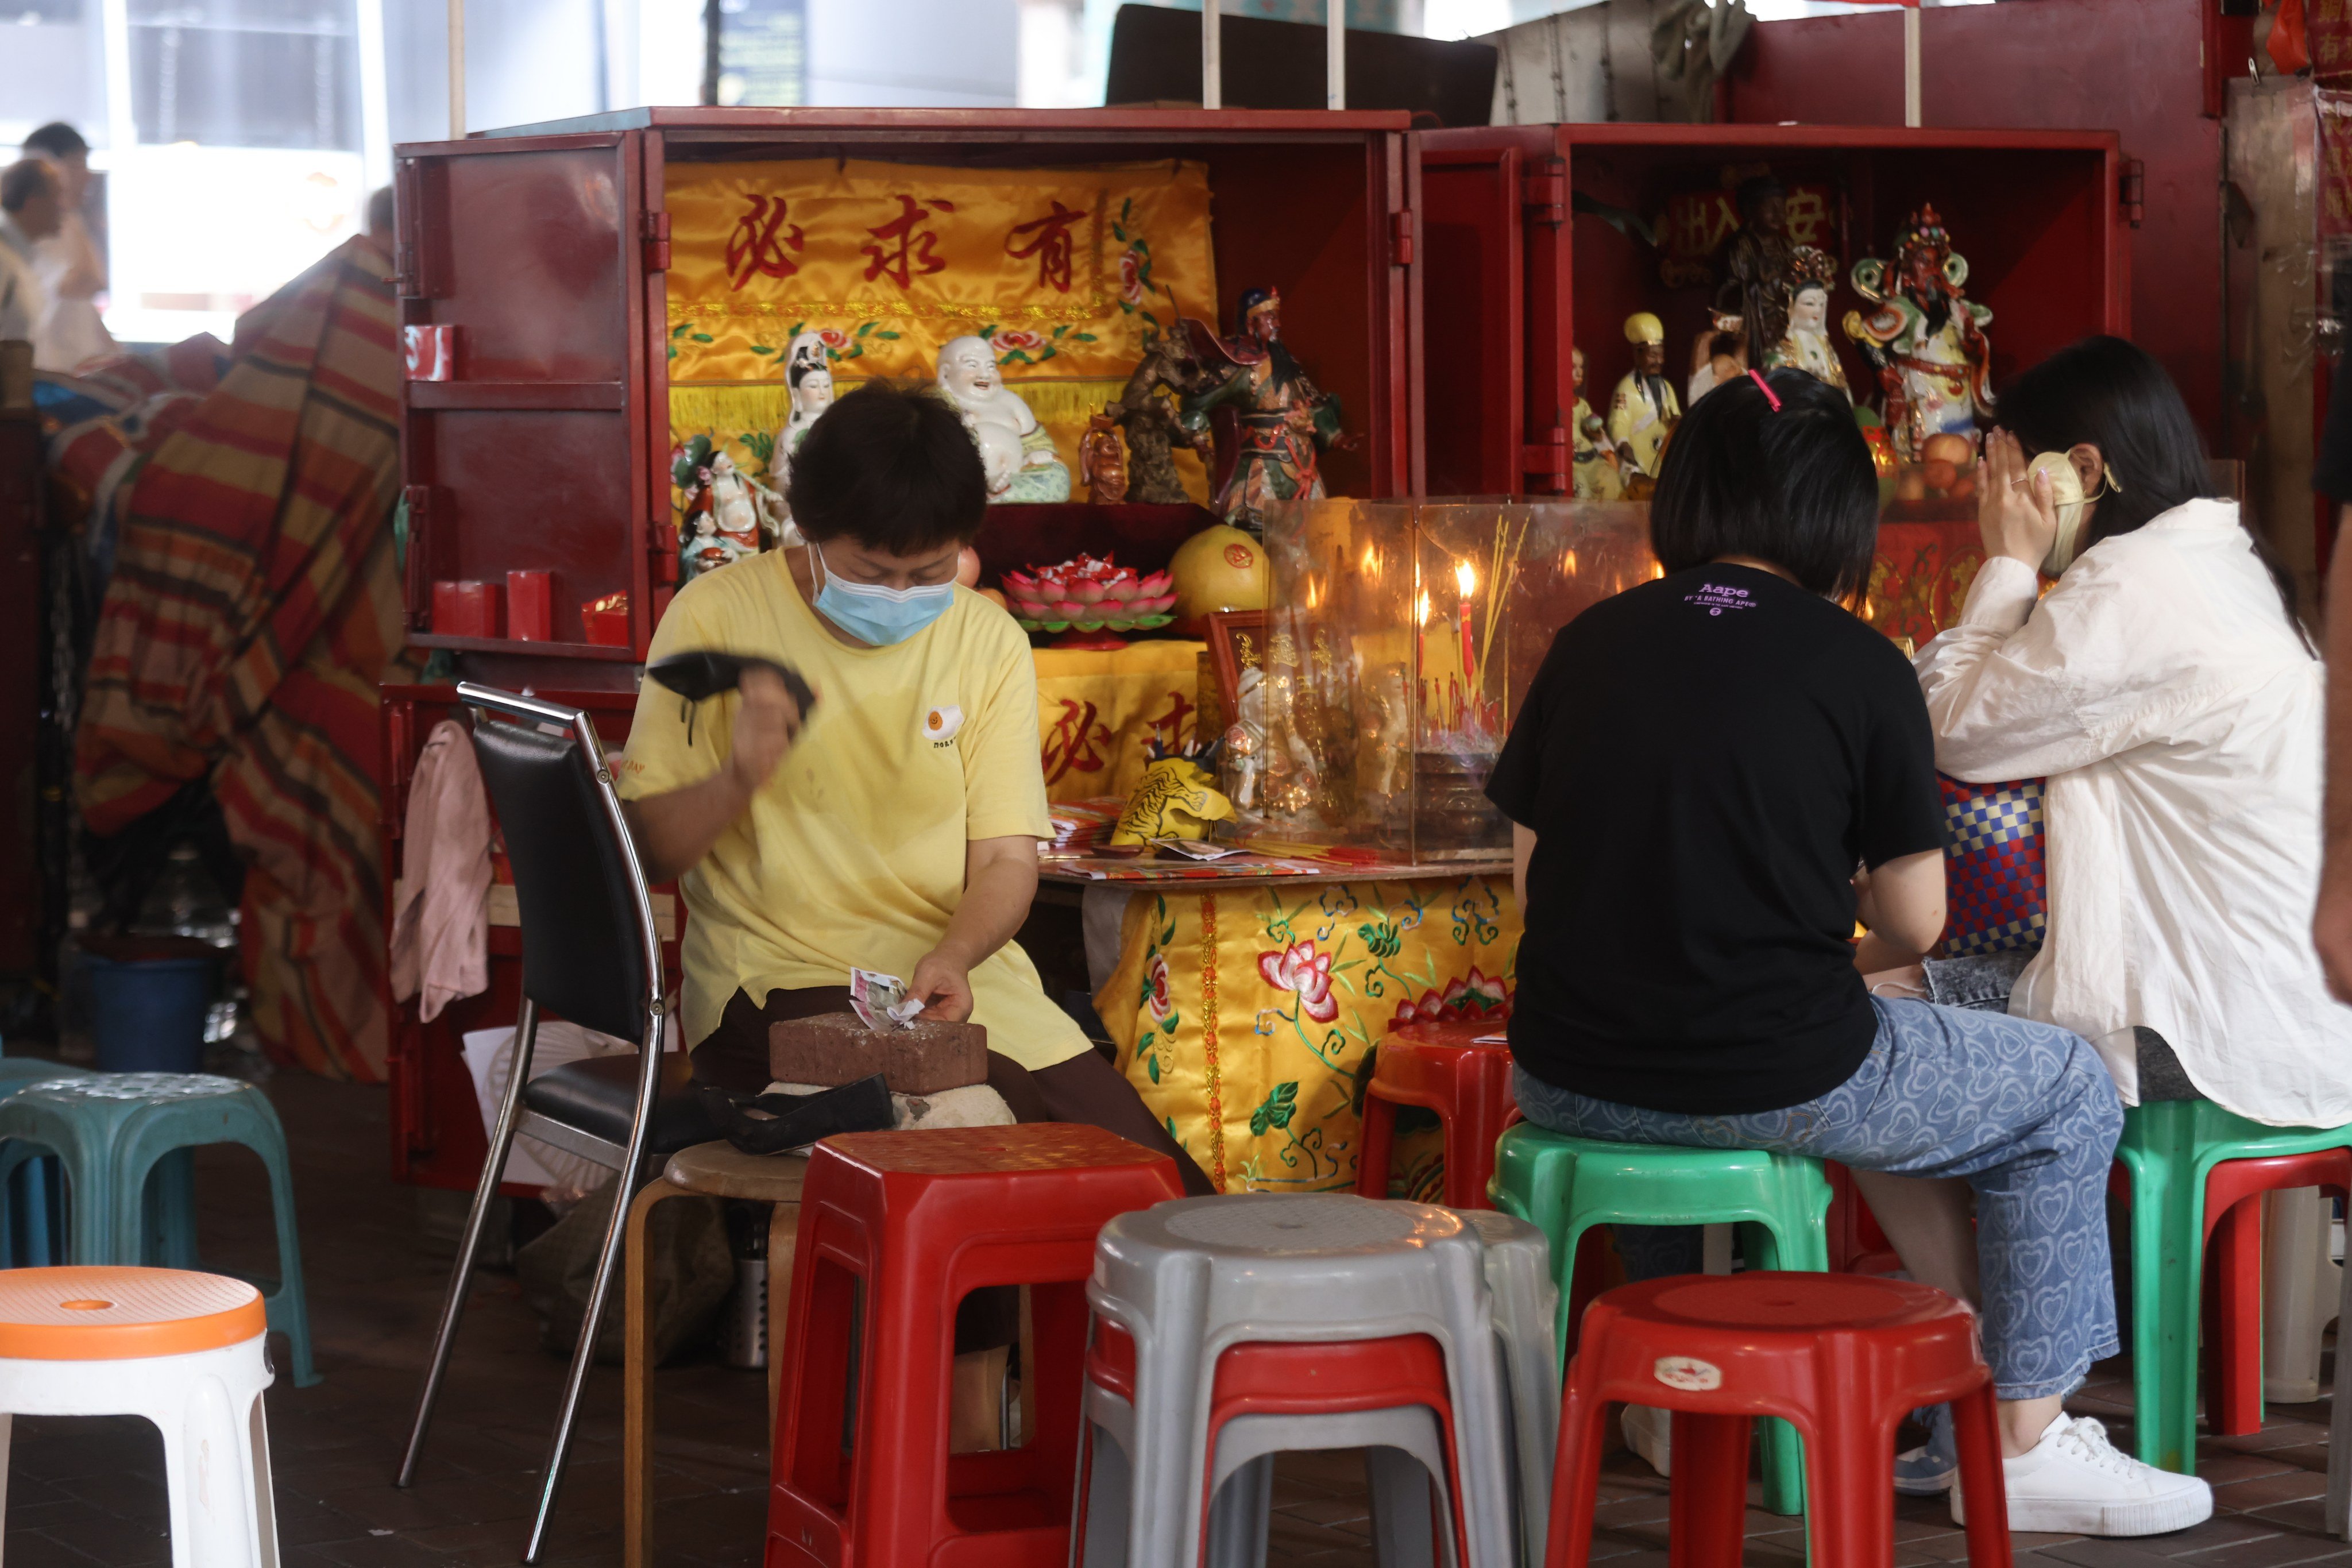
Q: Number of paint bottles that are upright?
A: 0